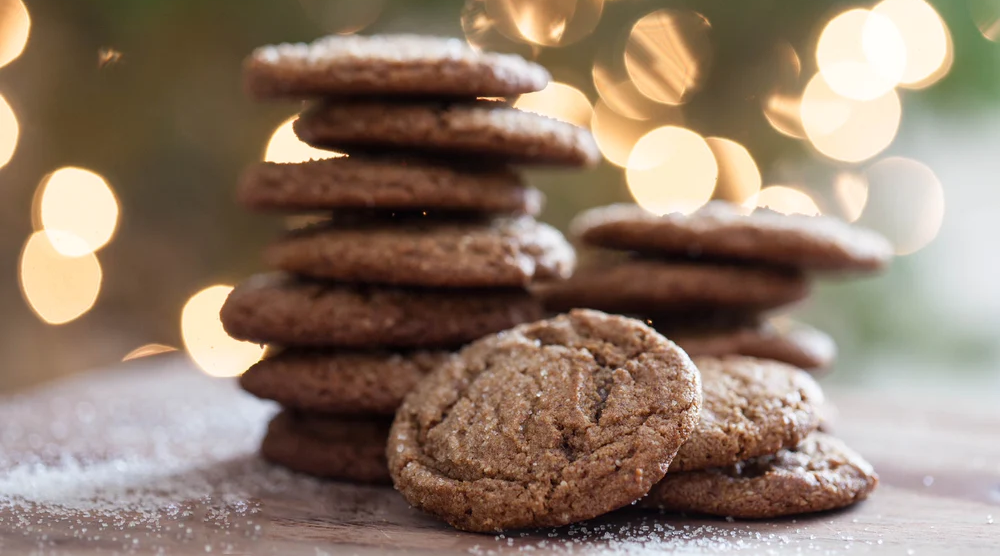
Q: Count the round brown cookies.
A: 13